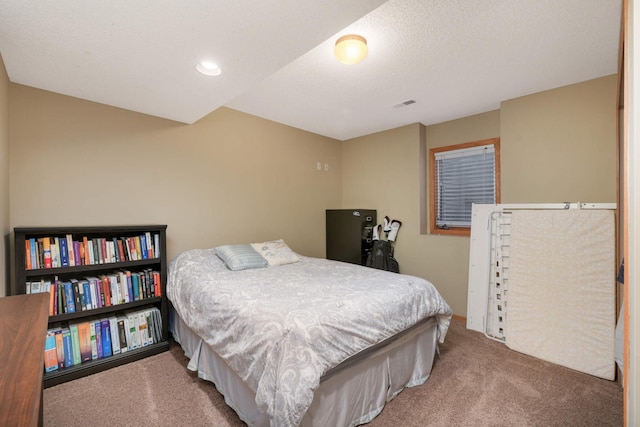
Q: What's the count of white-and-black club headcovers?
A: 3